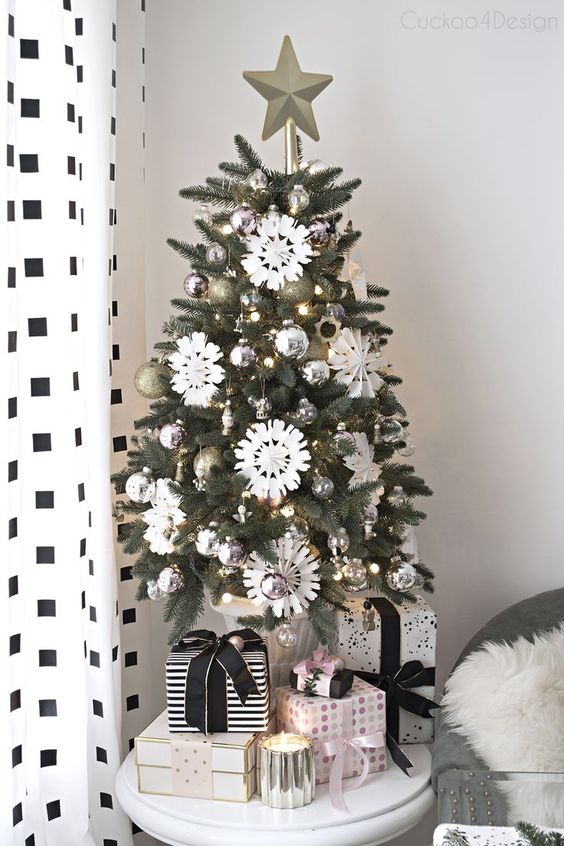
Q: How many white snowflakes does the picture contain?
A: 7